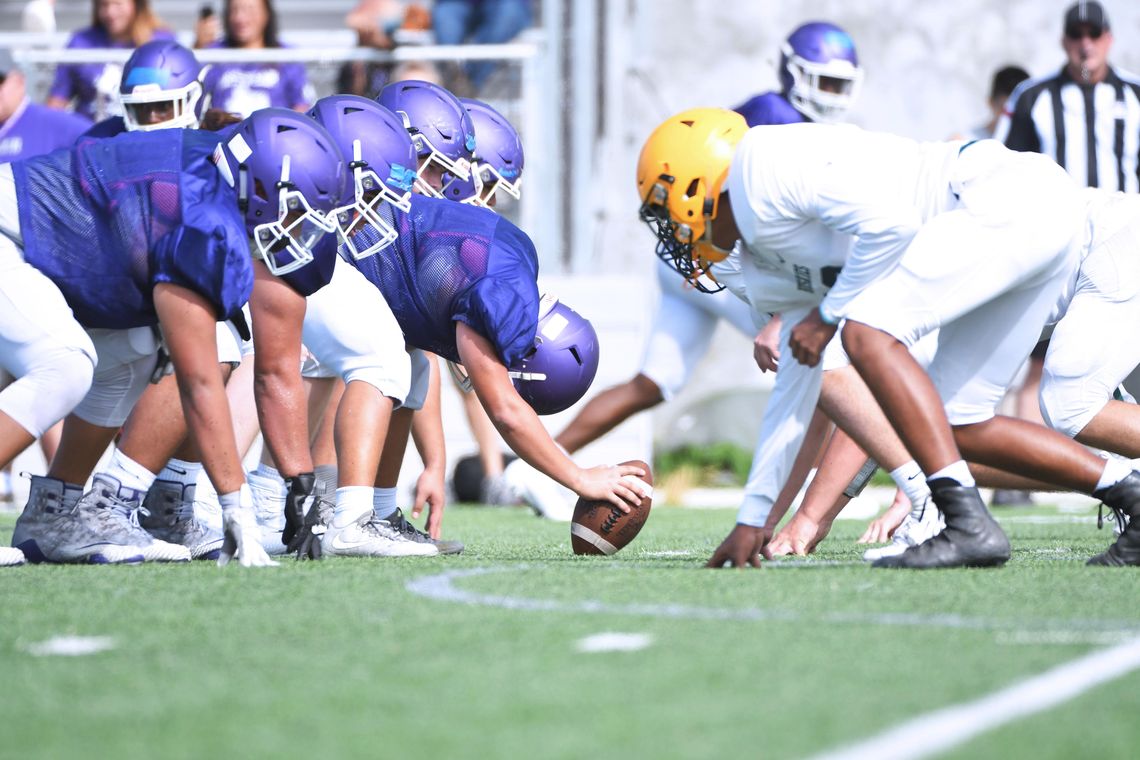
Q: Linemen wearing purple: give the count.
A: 5